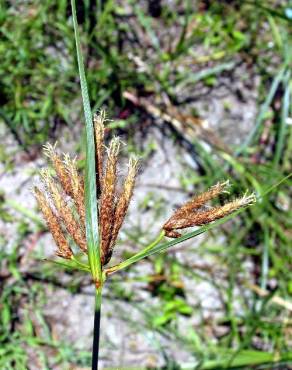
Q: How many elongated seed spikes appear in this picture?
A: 9